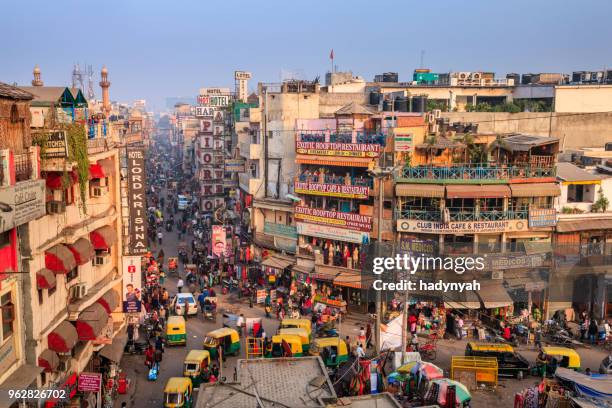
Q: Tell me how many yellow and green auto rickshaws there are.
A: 9